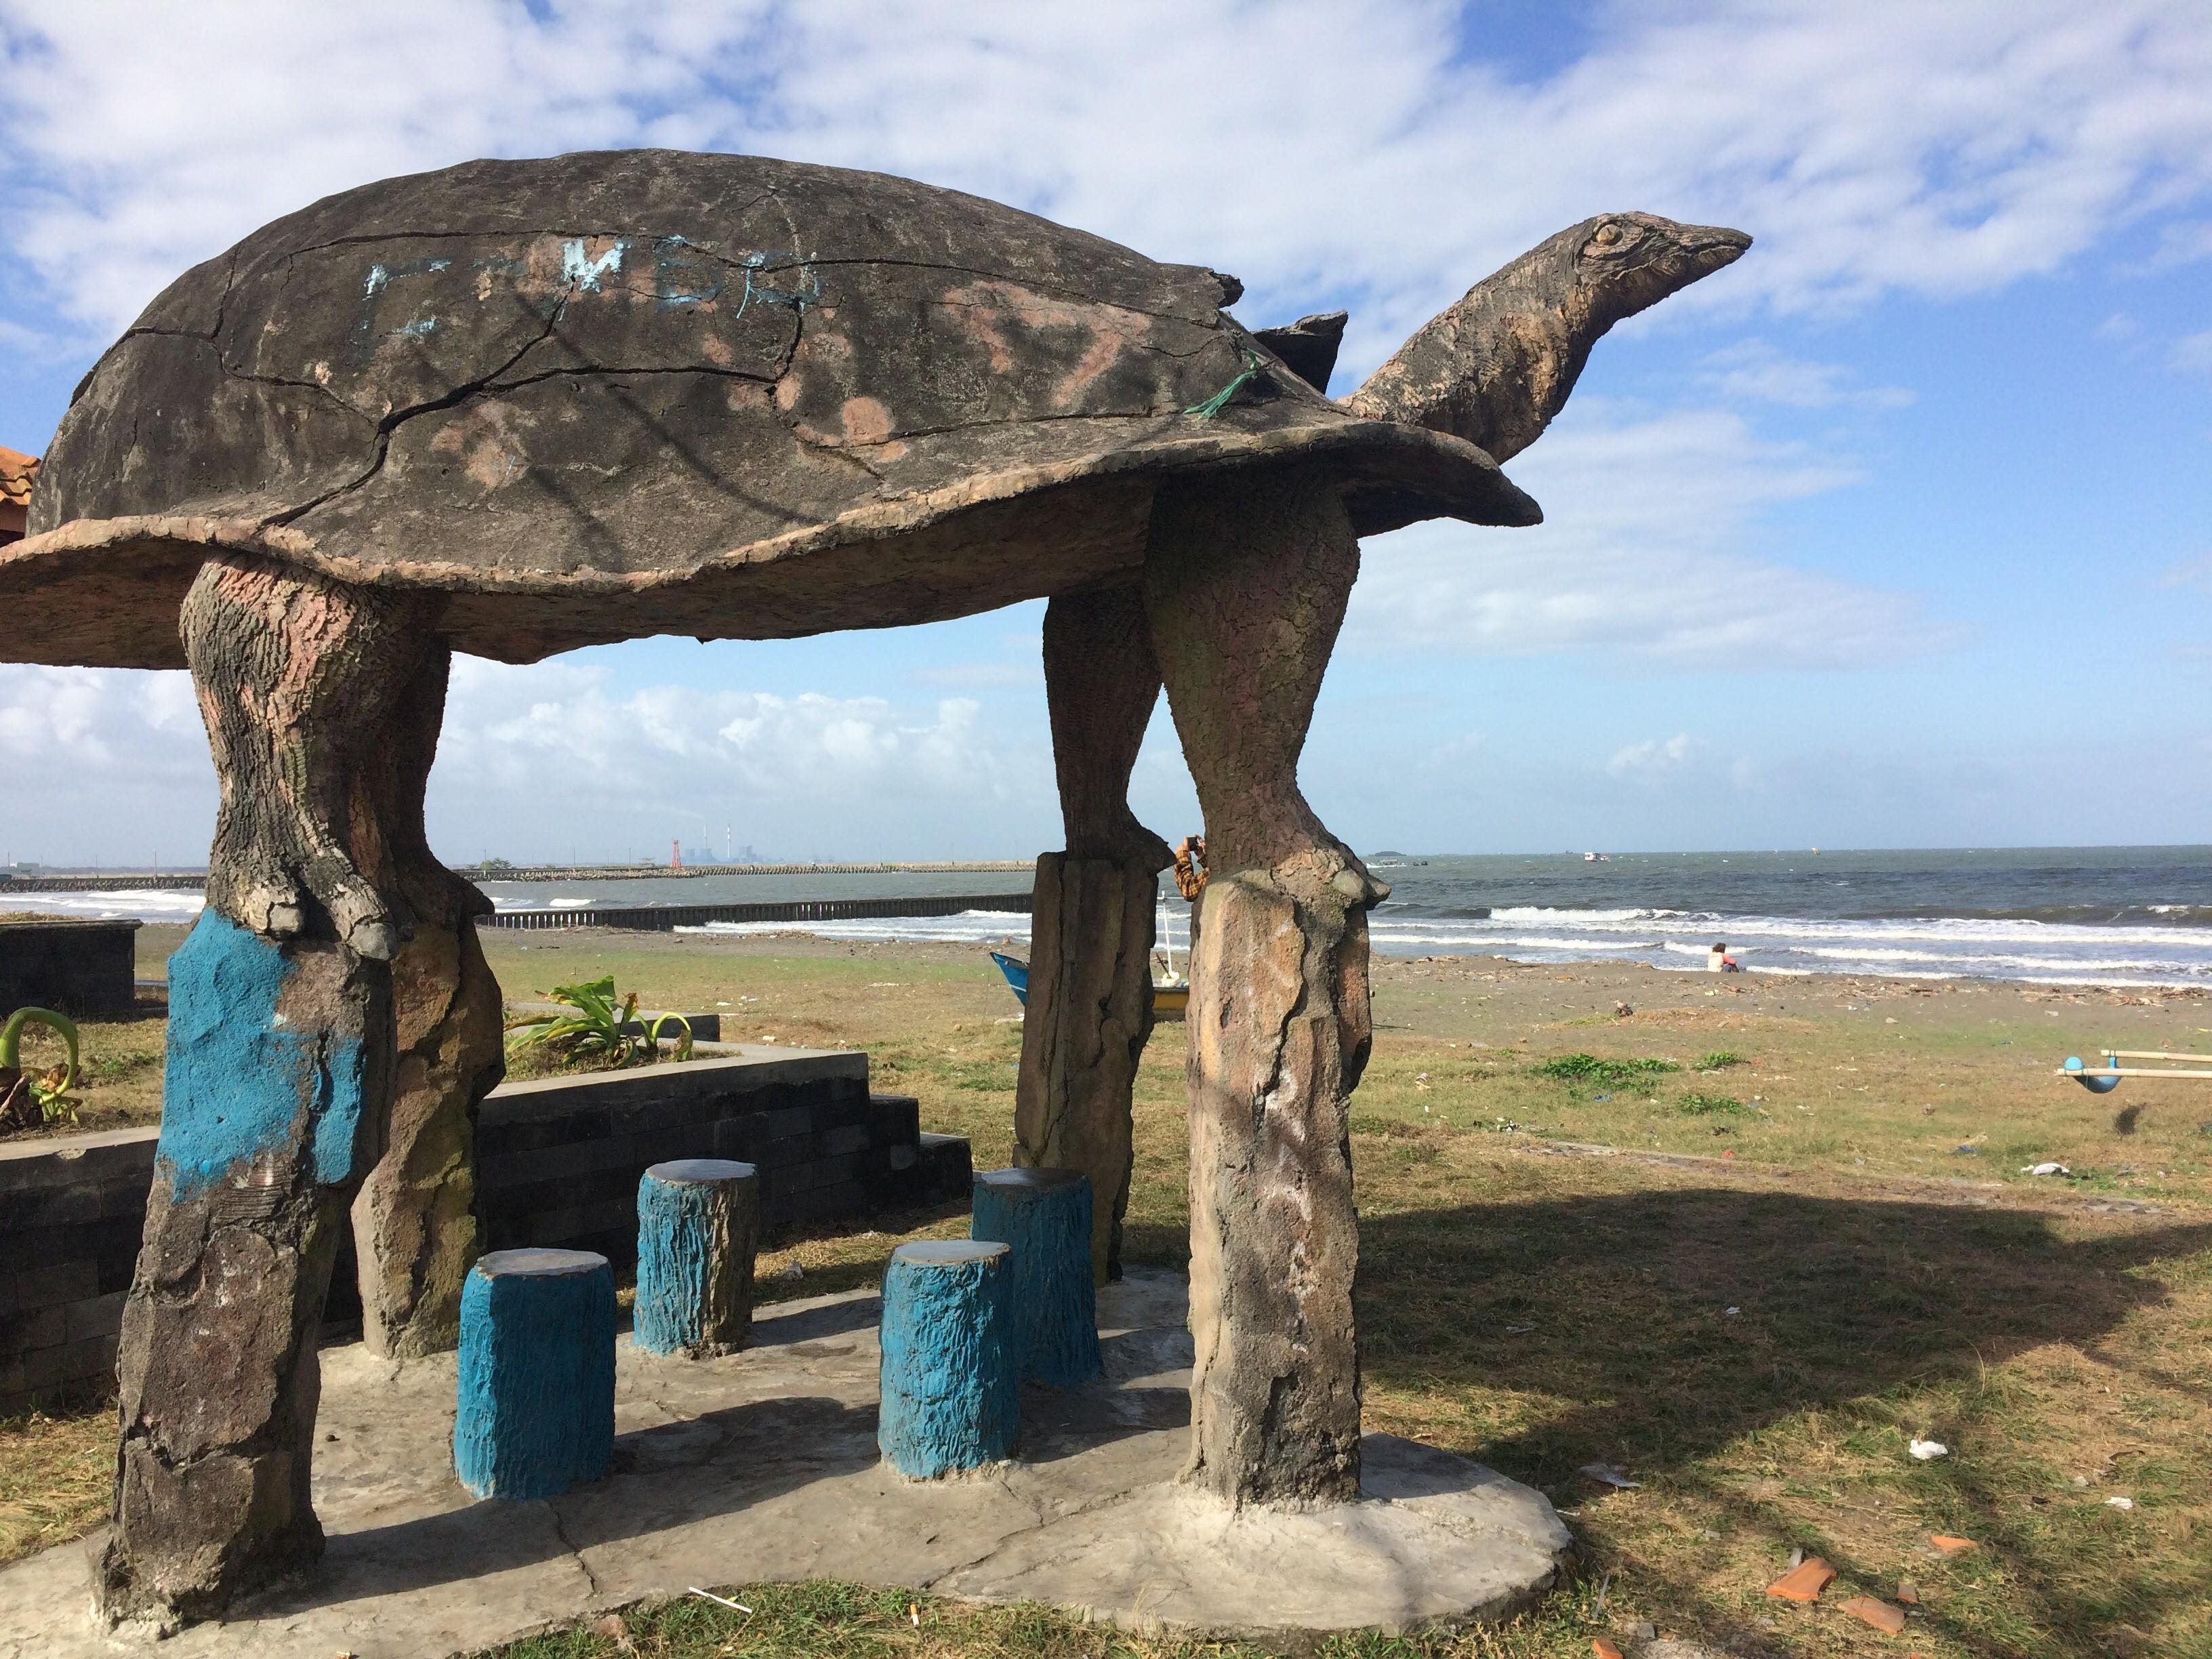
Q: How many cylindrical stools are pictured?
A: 4